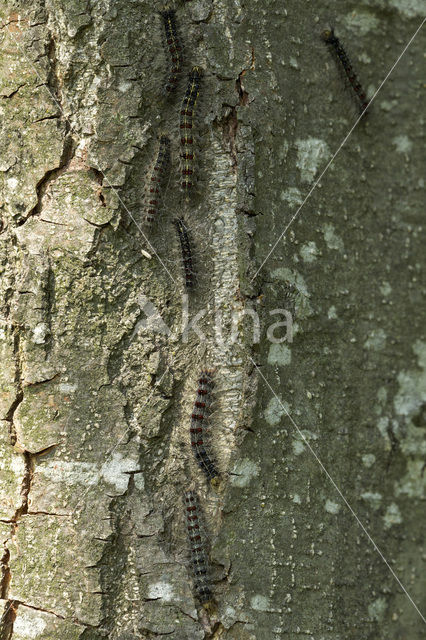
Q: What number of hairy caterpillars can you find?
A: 7